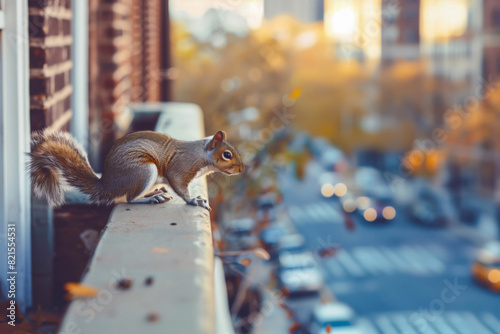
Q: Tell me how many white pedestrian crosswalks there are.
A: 3